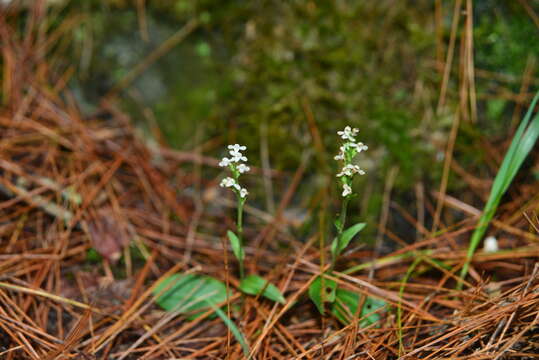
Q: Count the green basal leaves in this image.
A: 4